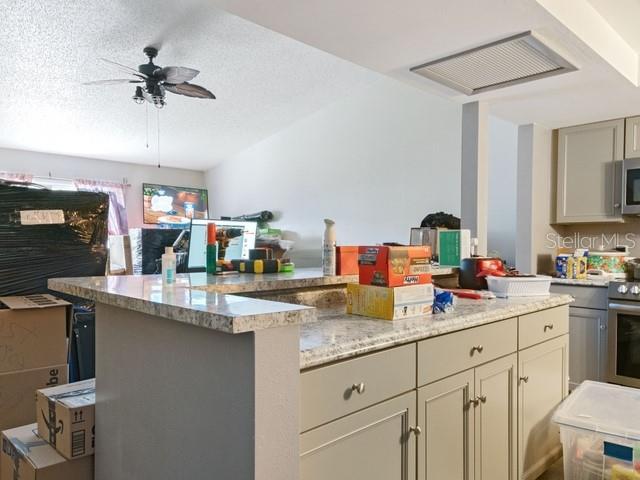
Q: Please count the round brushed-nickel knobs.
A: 9